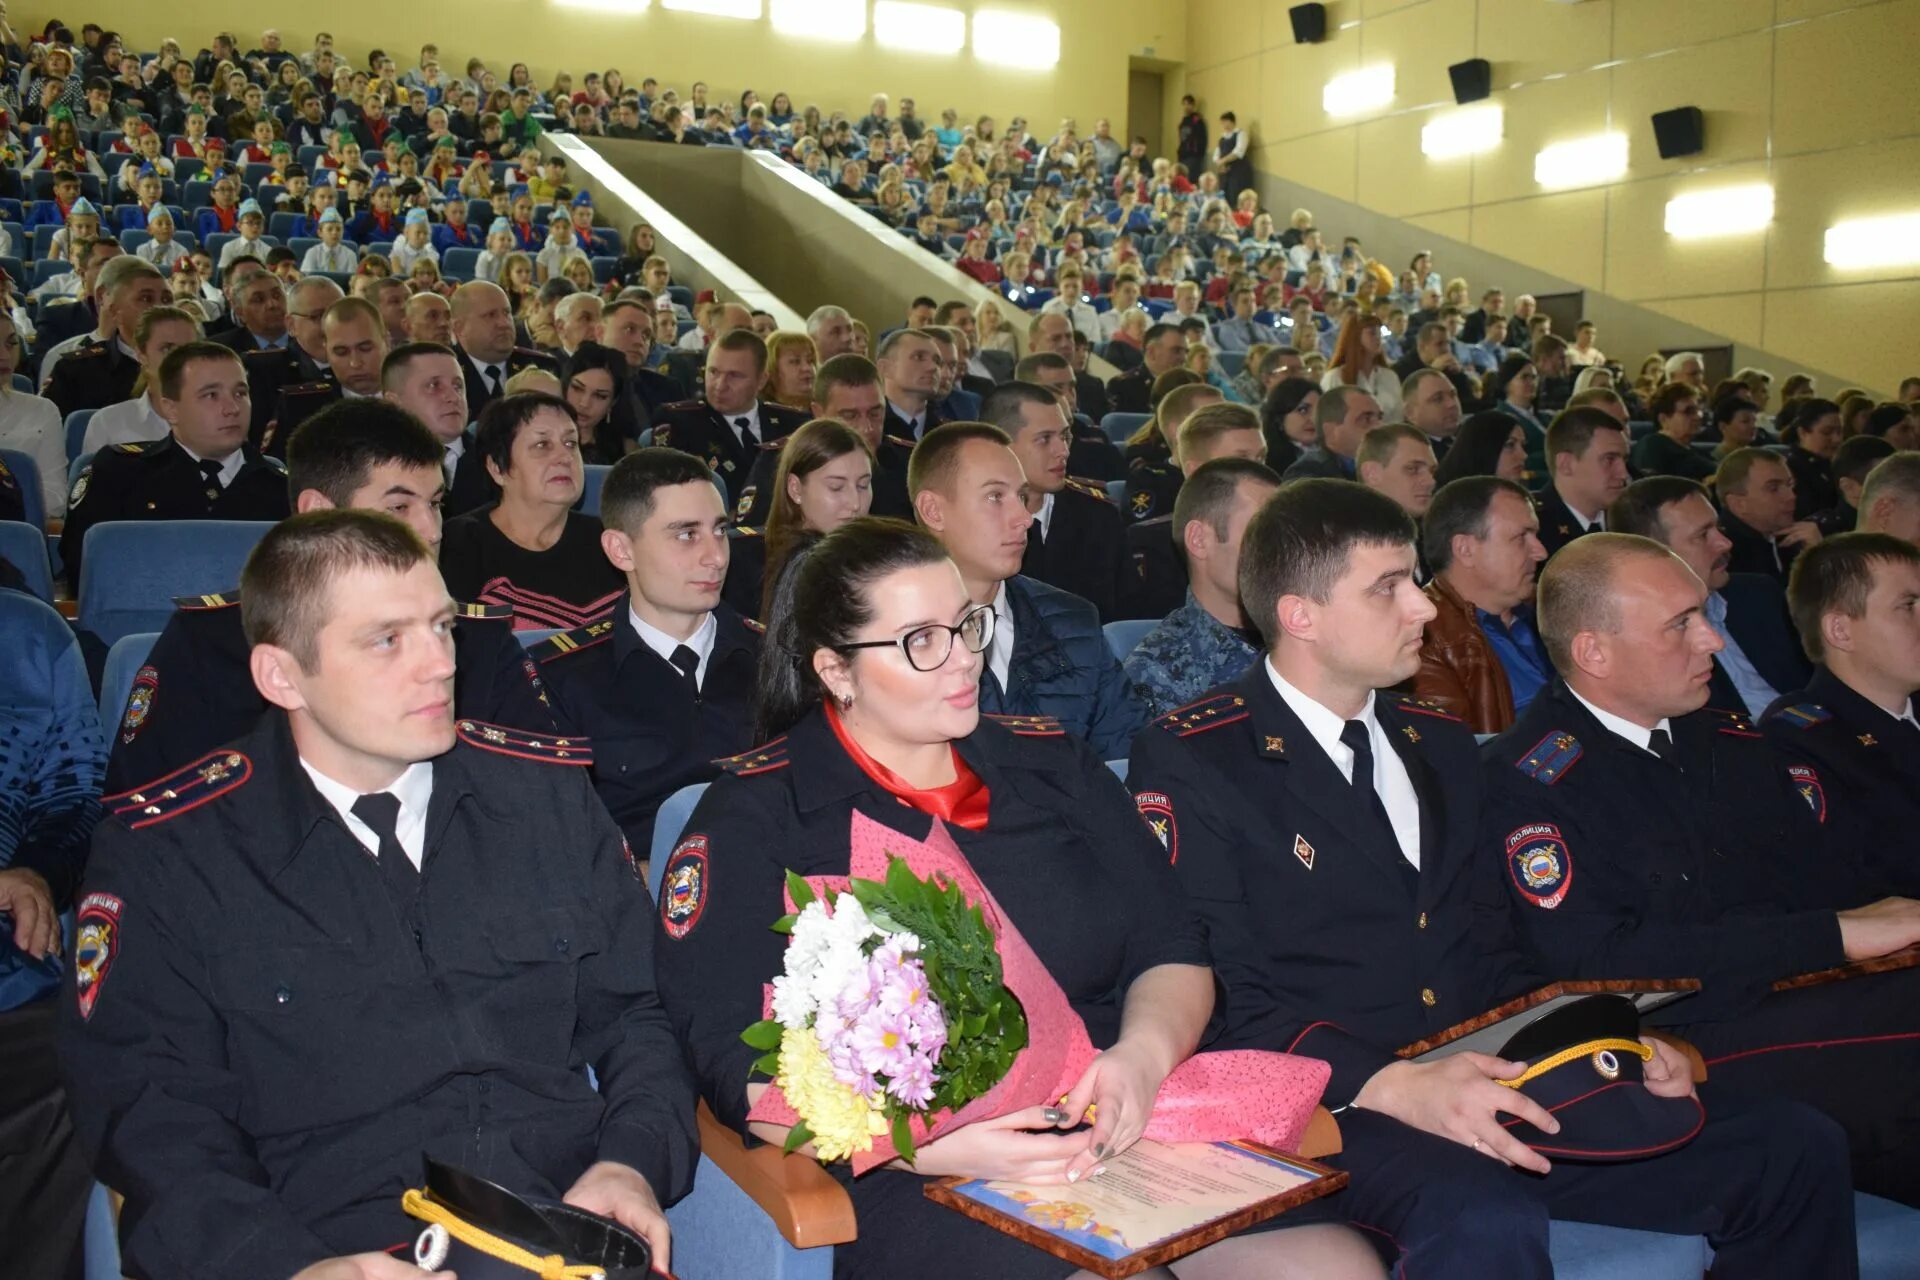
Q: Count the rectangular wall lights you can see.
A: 10